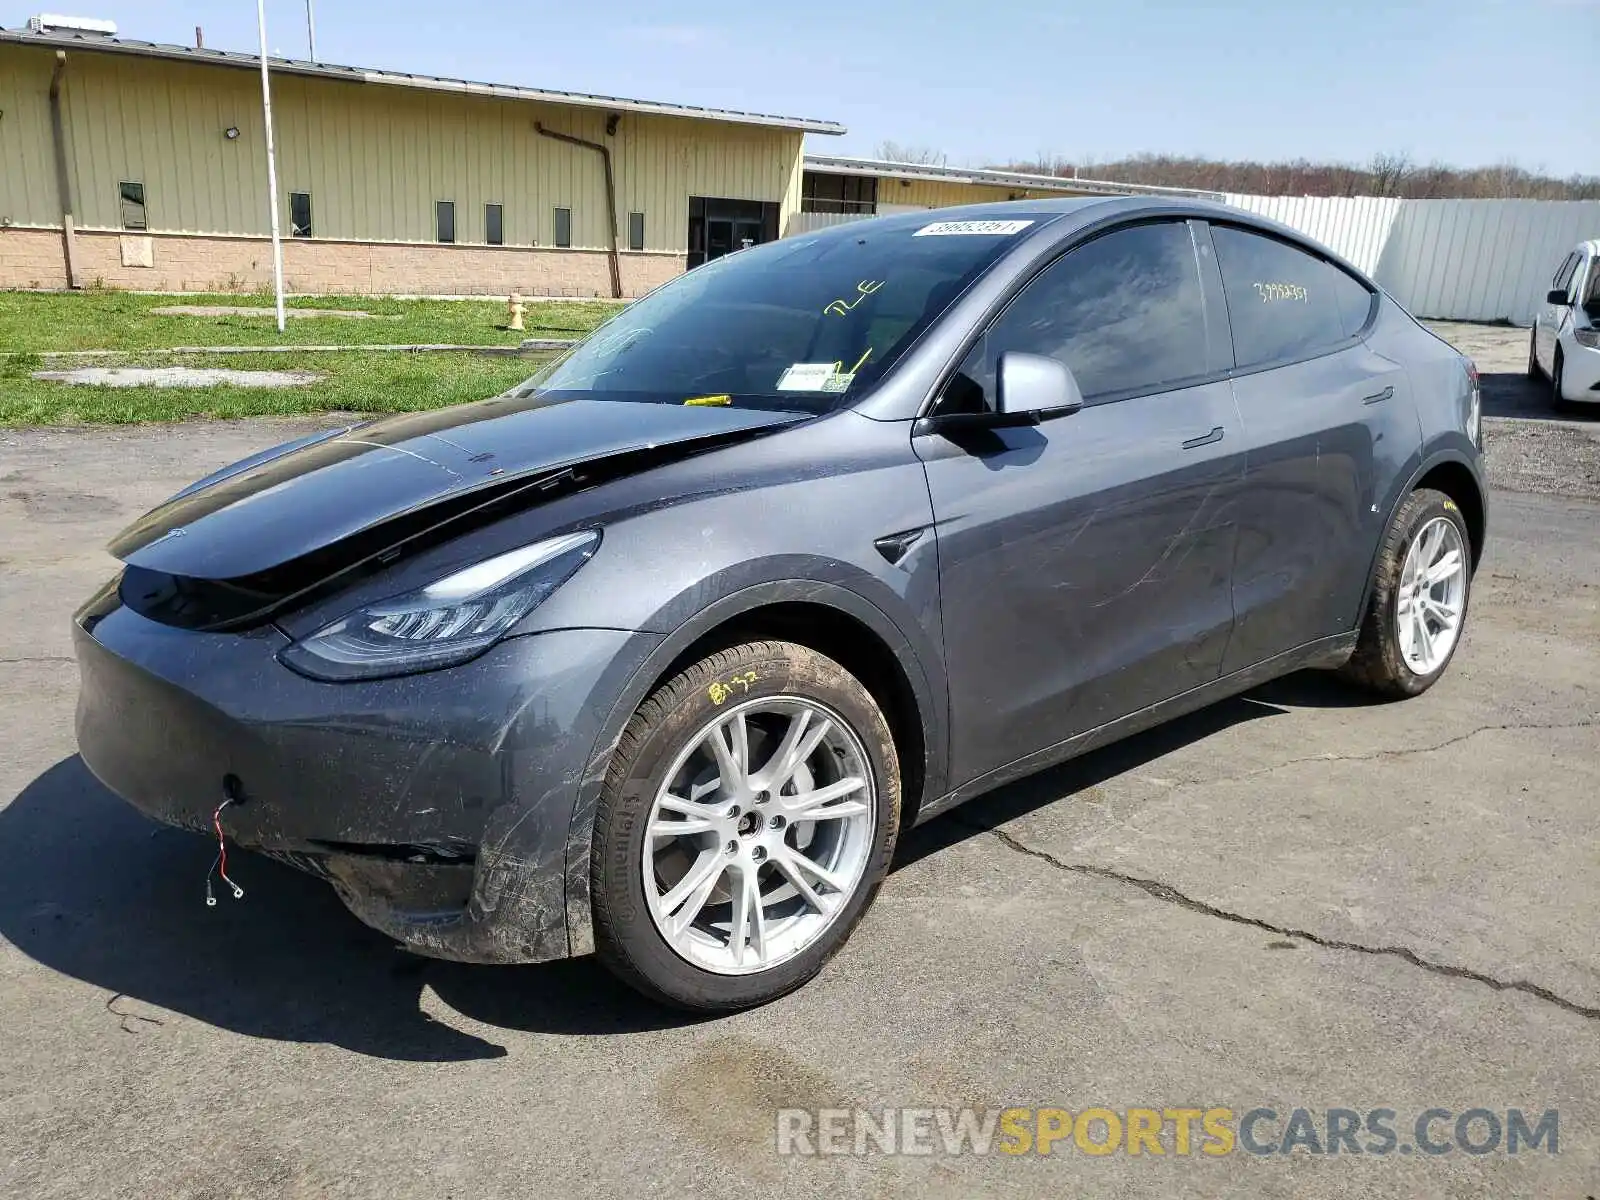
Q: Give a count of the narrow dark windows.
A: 6